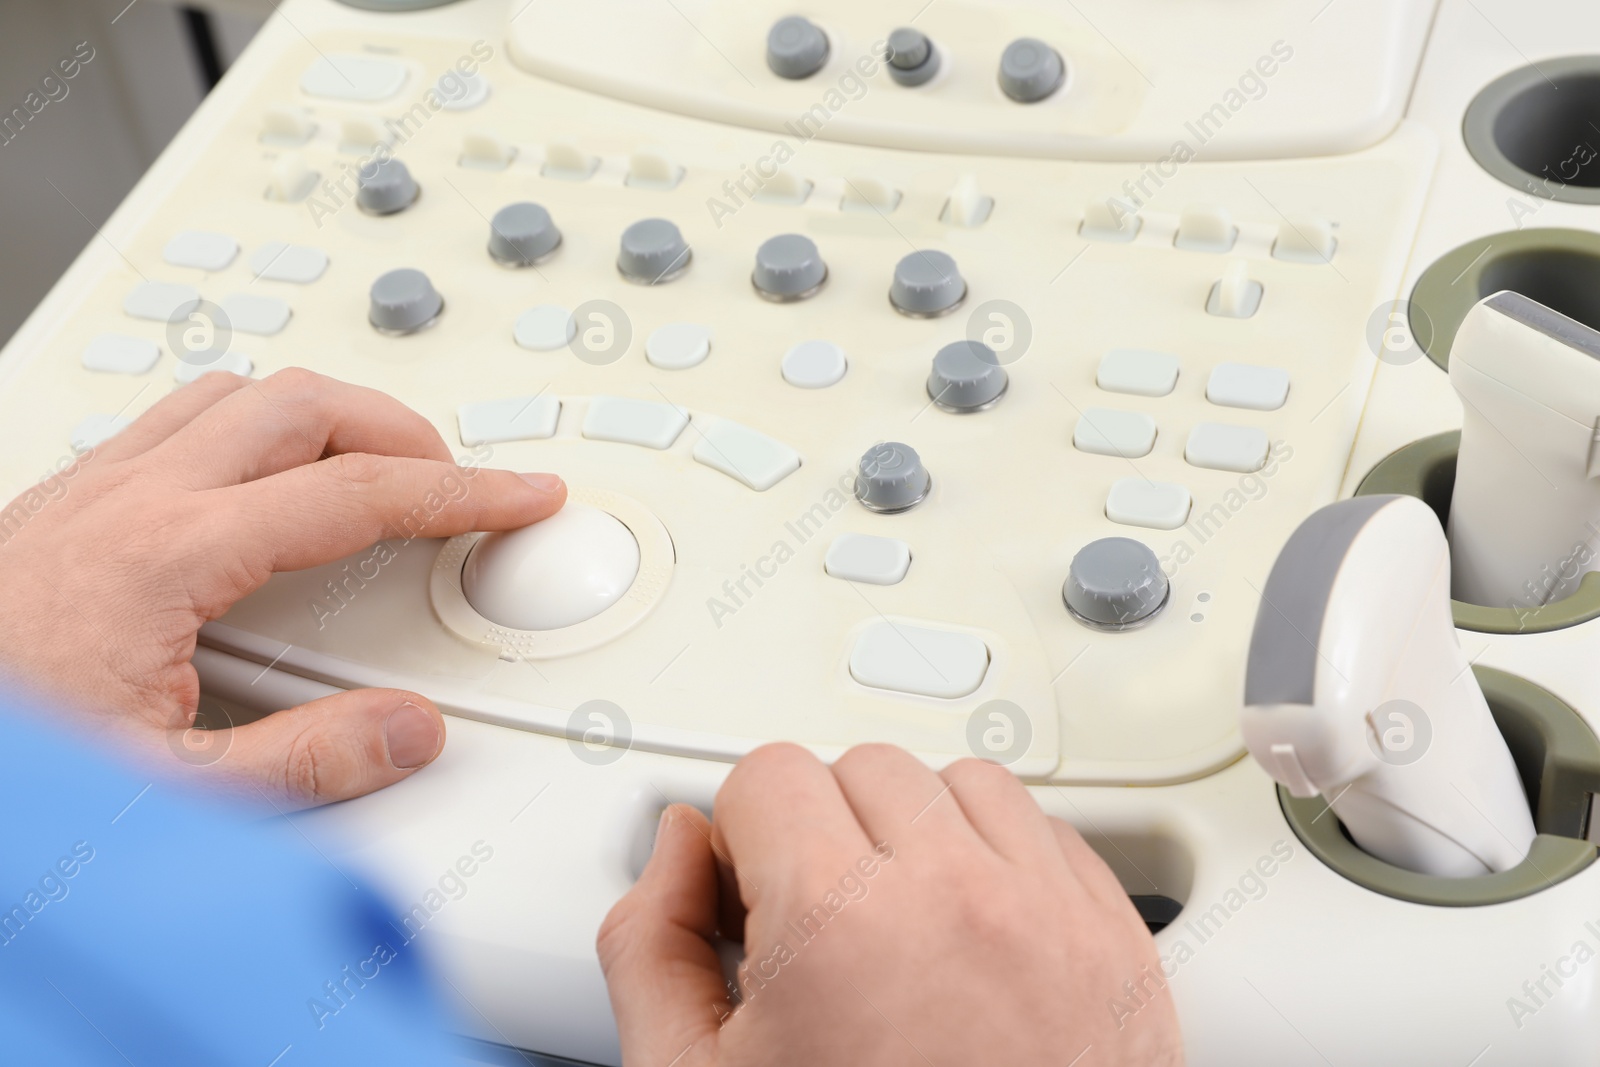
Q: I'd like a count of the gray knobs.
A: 12